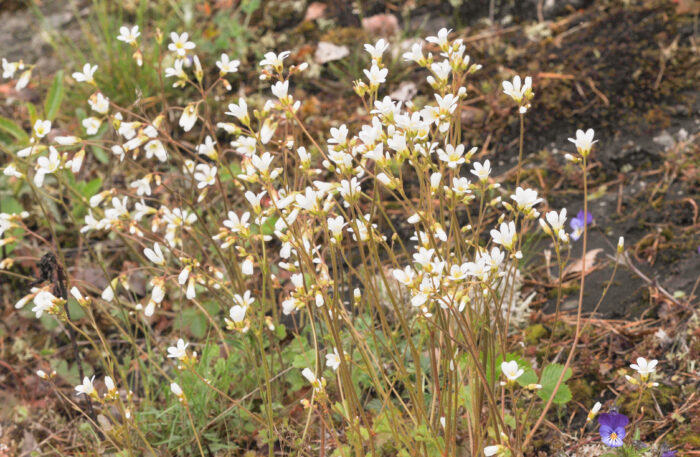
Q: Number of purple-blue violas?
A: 2